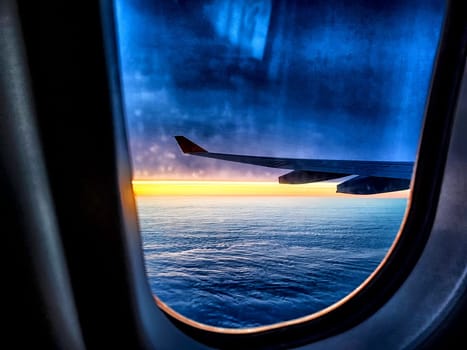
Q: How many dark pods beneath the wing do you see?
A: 2